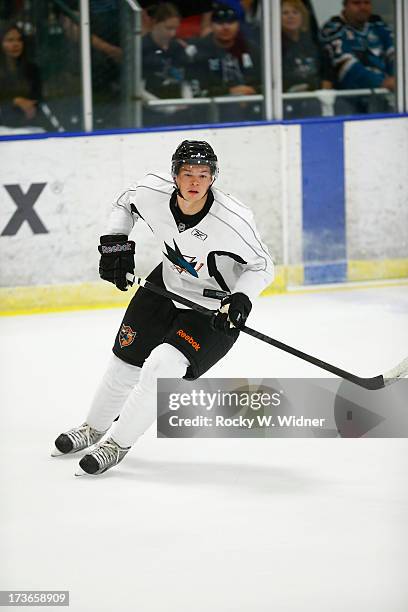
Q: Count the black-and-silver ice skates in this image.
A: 2